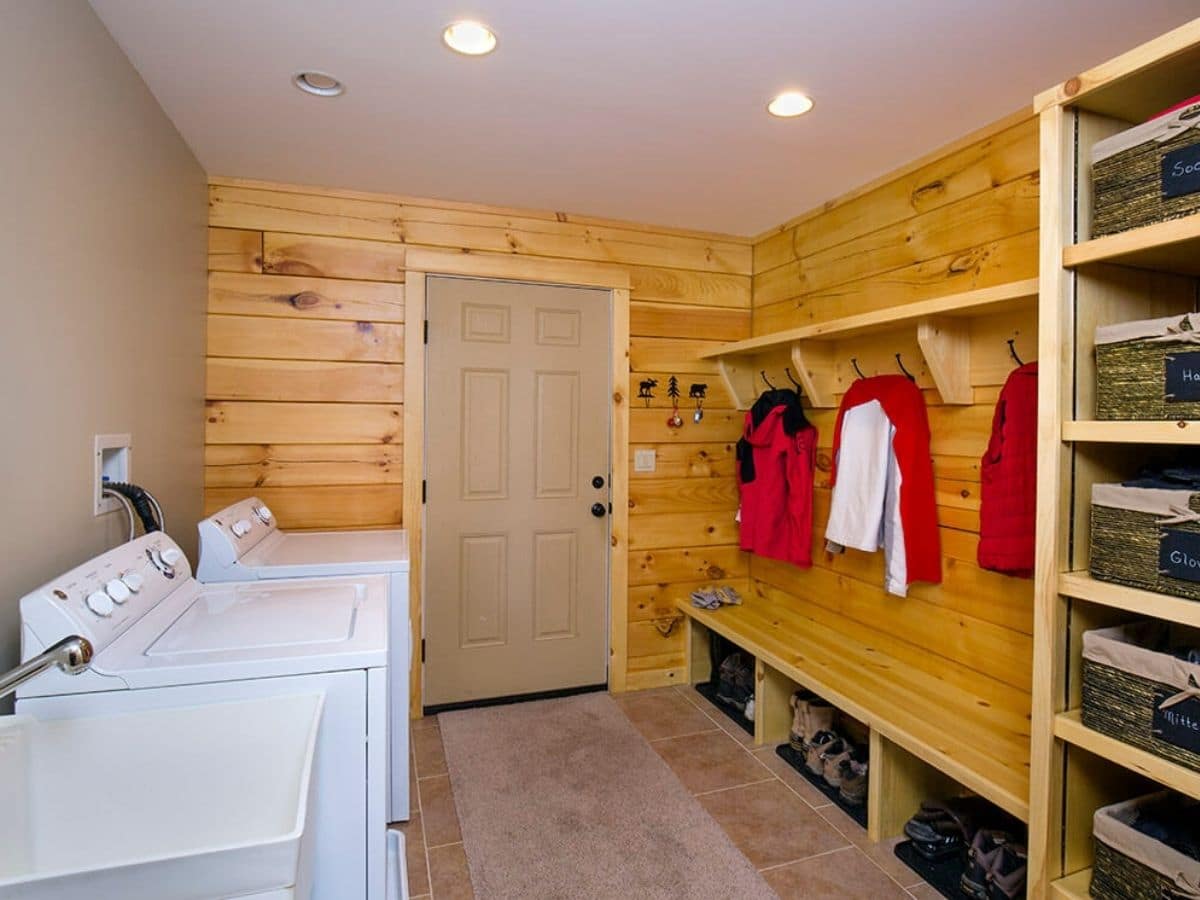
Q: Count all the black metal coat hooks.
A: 5